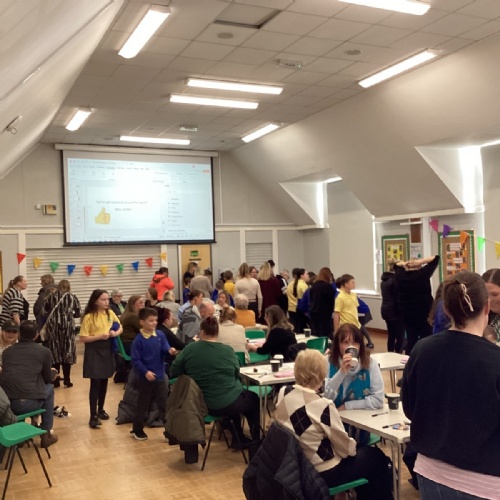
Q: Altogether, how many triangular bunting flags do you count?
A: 15